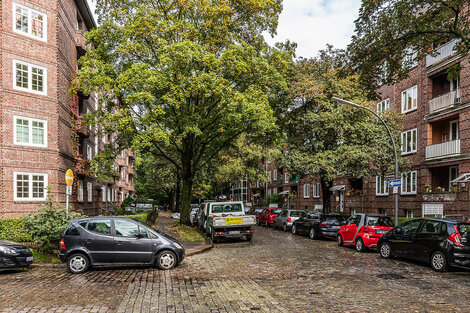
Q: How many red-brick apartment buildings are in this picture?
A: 2